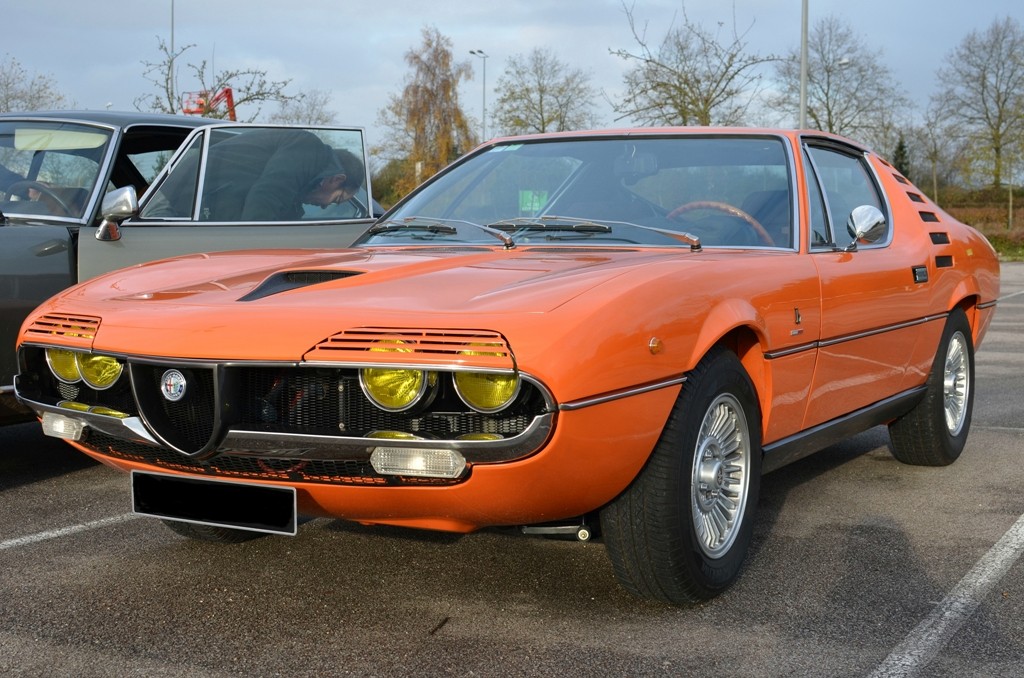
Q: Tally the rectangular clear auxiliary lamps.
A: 2